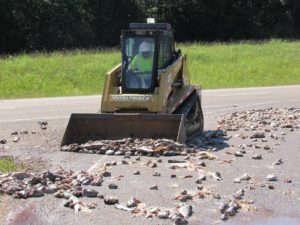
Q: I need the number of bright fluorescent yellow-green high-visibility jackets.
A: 1